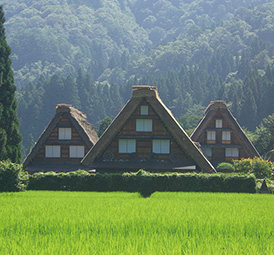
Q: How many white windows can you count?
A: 12